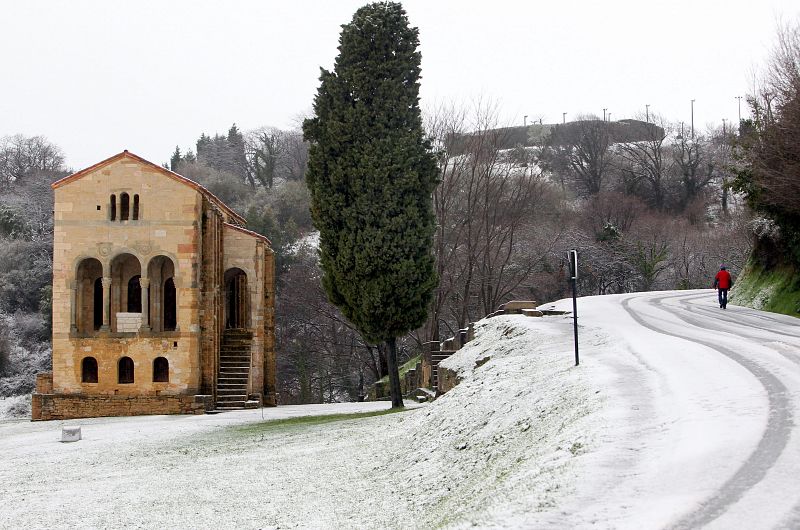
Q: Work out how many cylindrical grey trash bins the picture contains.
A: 0